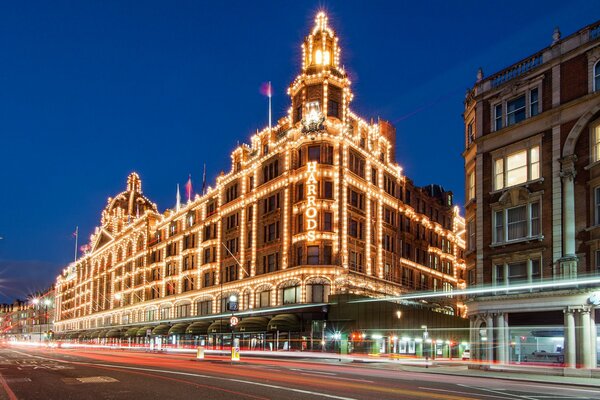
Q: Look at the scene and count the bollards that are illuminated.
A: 2